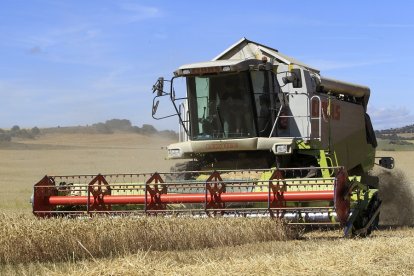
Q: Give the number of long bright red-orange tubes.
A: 1